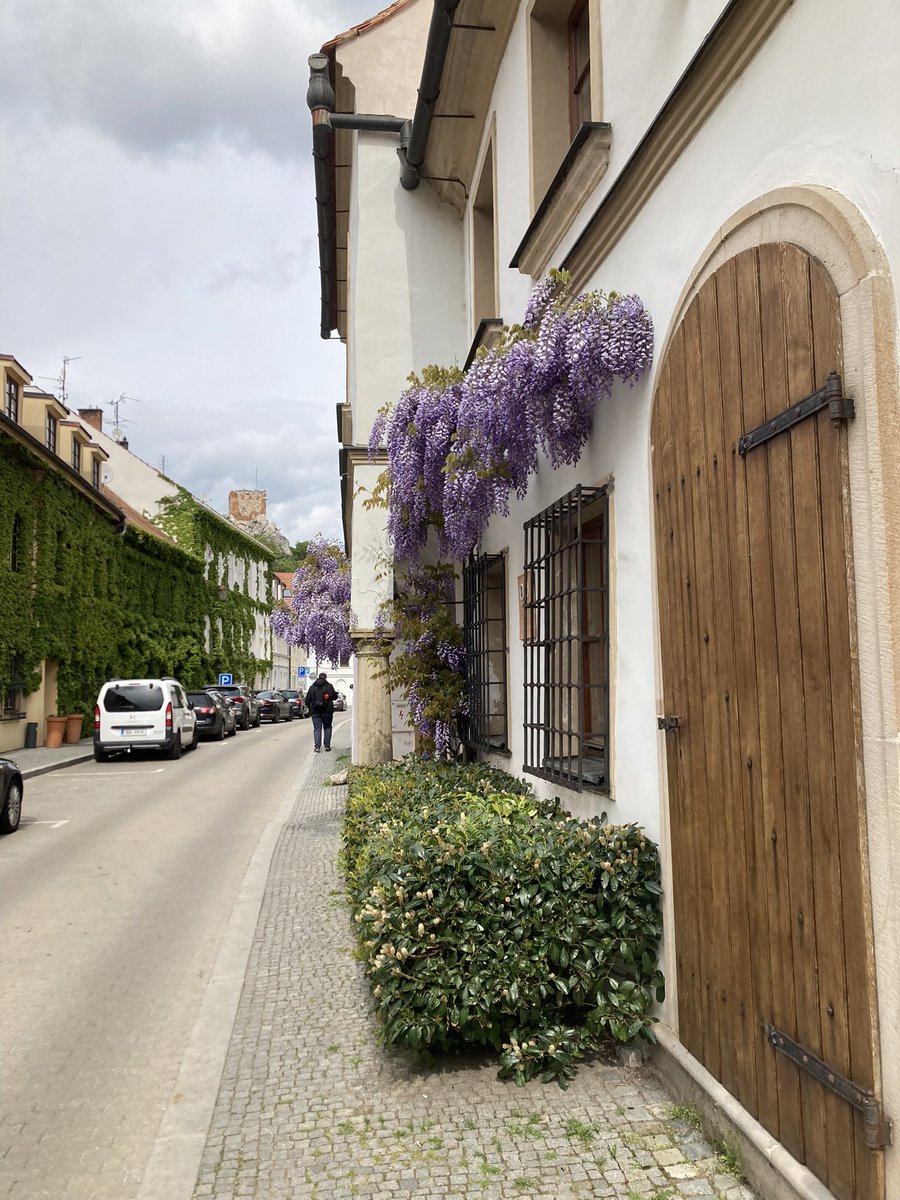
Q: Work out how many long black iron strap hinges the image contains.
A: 2